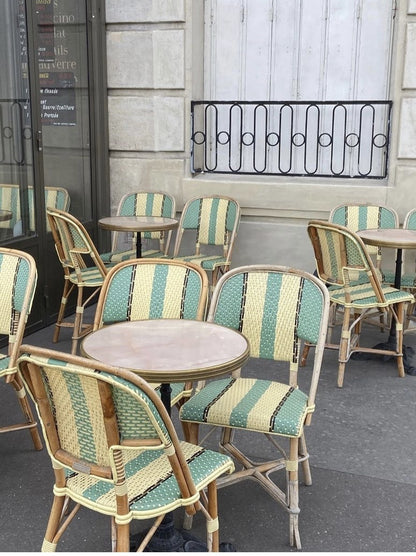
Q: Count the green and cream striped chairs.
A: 10